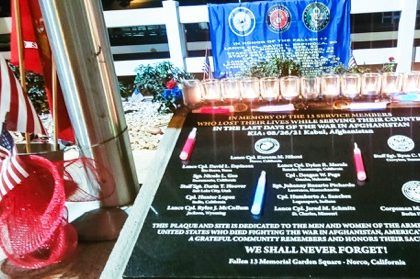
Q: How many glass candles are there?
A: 12